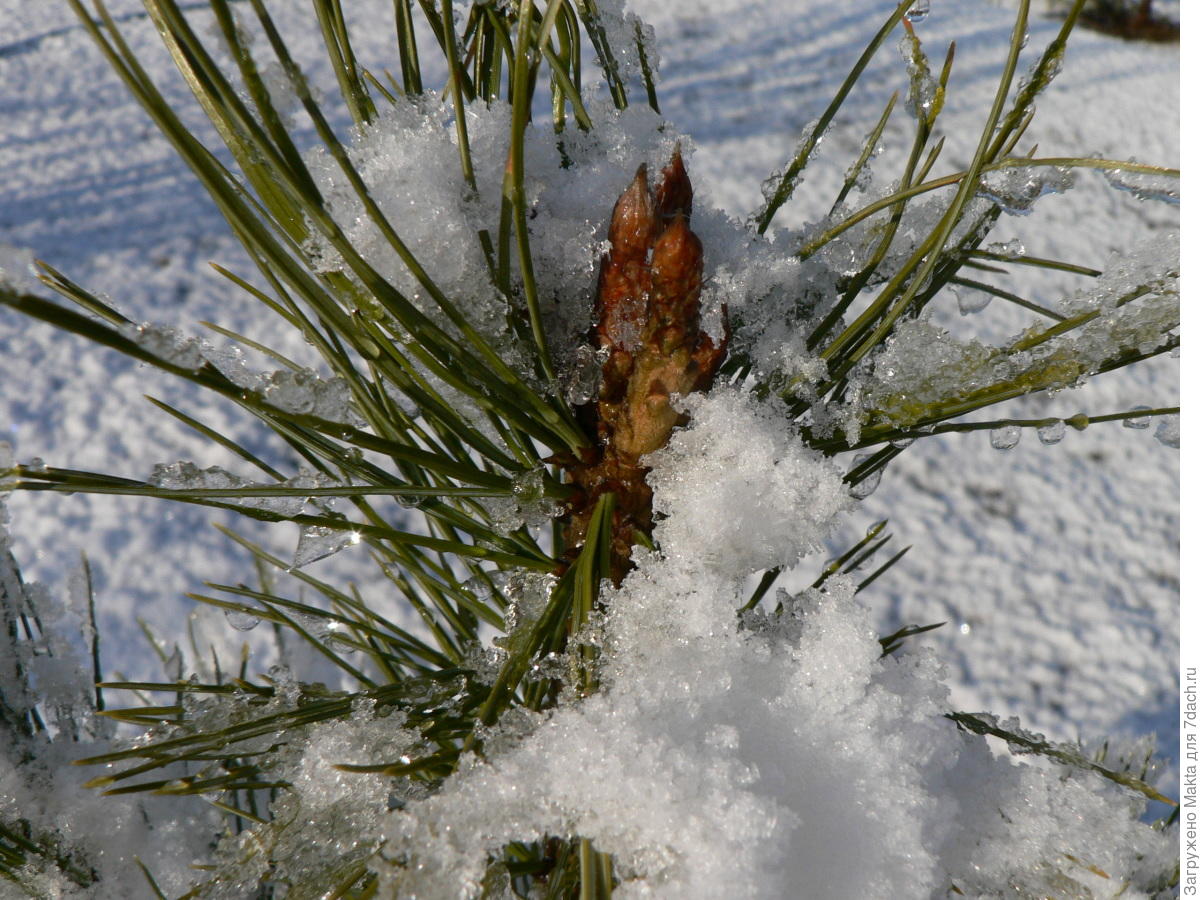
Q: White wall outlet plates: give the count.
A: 0